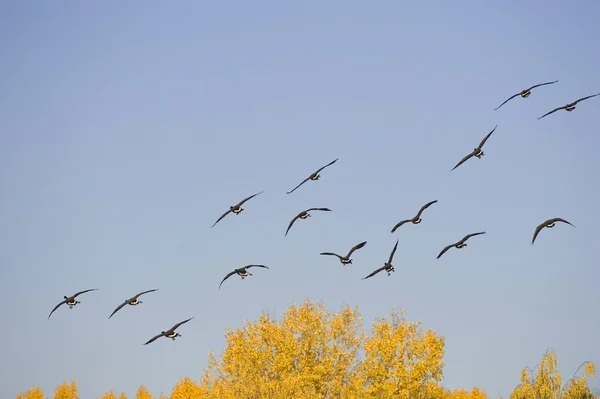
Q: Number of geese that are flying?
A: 15